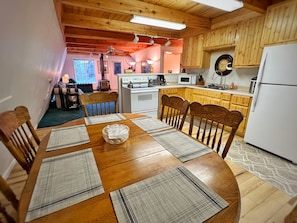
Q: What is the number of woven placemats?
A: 6